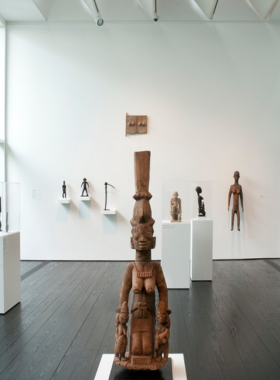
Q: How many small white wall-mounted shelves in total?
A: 3